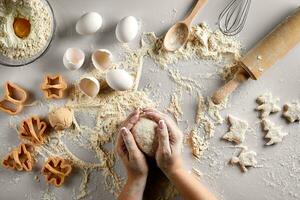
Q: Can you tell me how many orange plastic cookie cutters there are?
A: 5